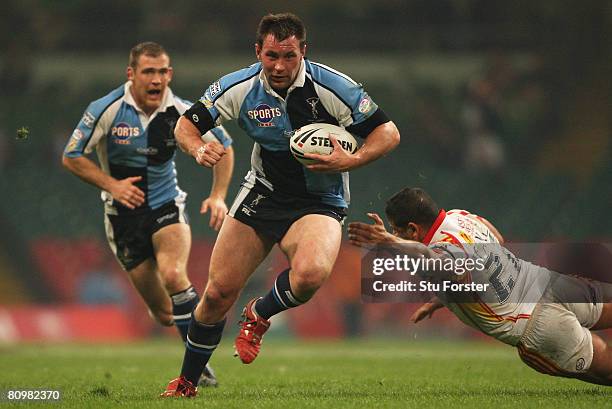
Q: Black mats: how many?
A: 0